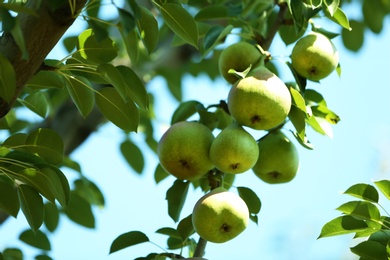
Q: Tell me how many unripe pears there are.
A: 7